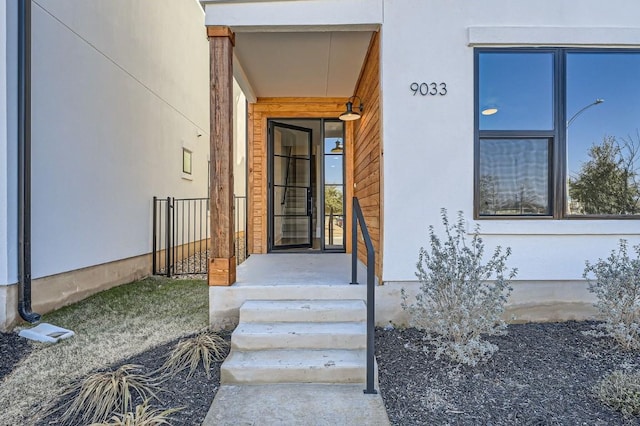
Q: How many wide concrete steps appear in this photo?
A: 3